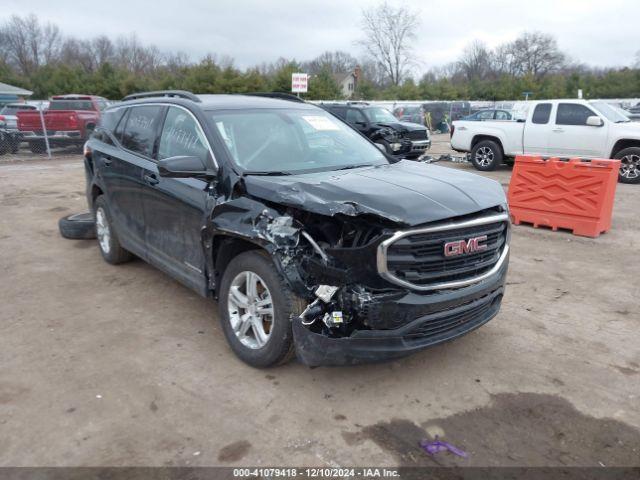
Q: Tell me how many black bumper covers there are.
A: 1